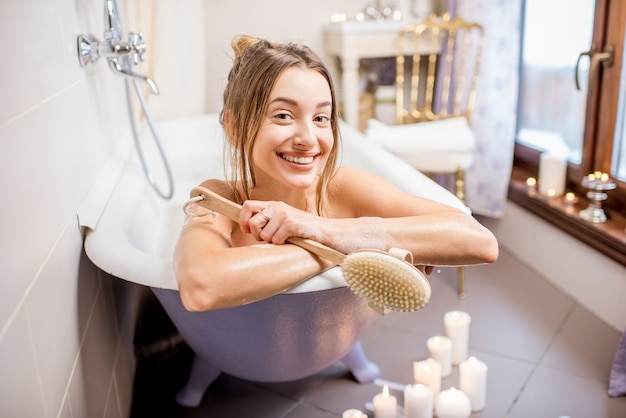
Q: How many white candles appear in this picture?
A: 9